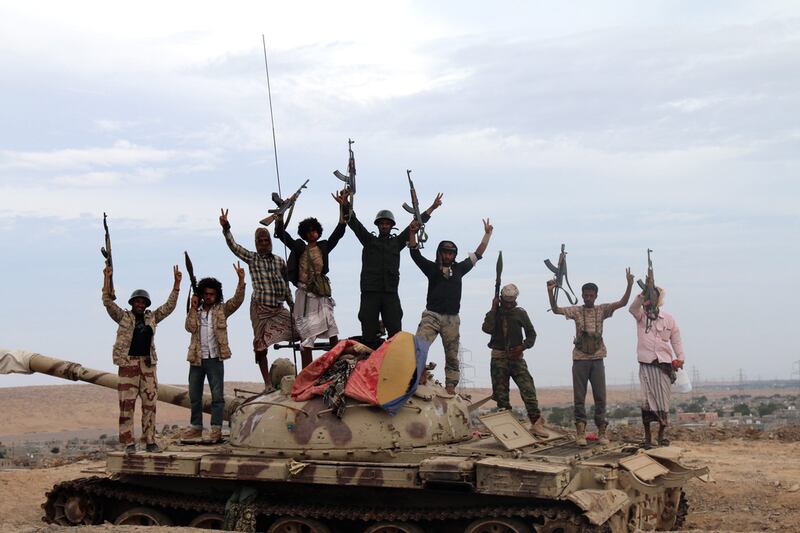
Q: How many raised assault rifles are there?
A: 6